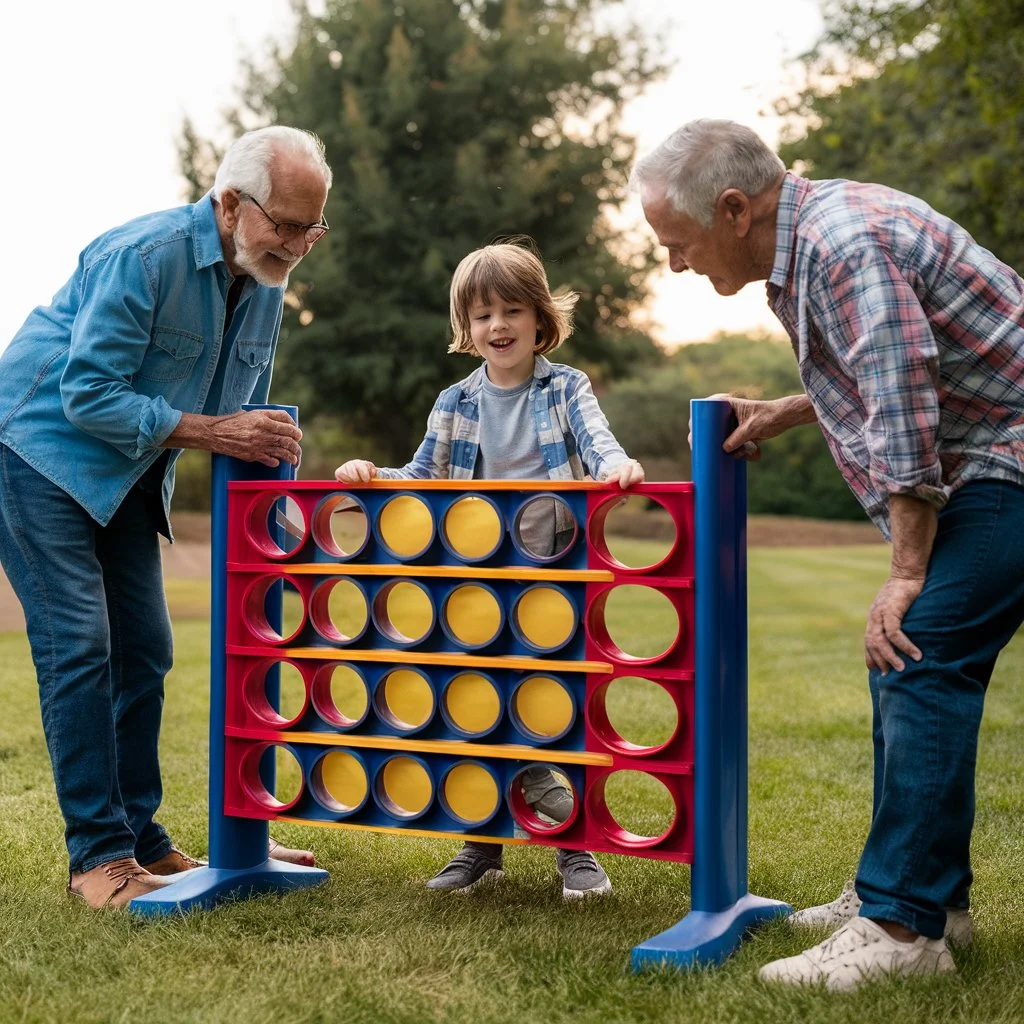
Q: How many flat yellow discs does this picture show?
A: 11